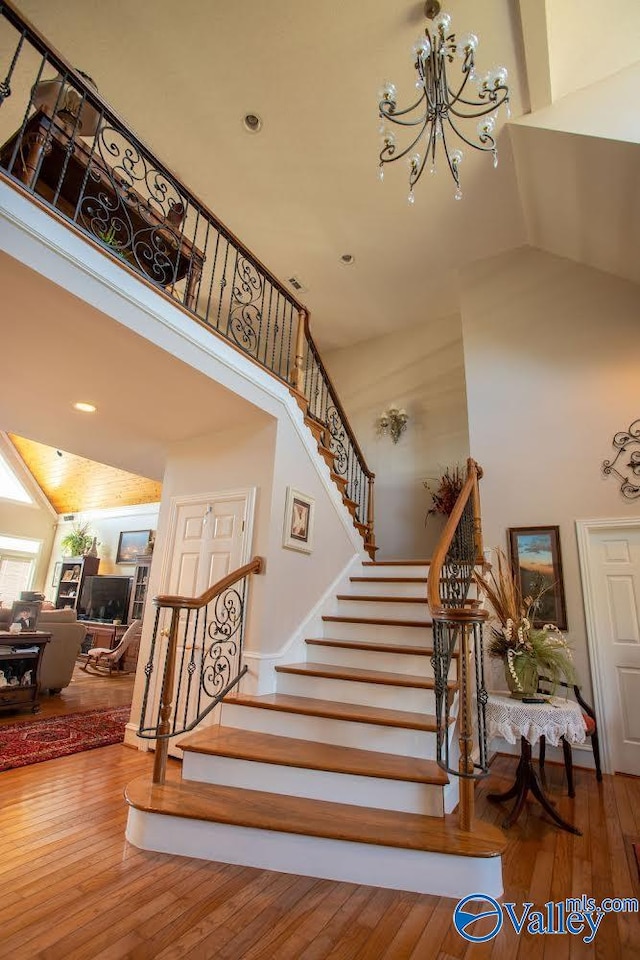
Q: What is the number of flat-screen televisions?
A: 1